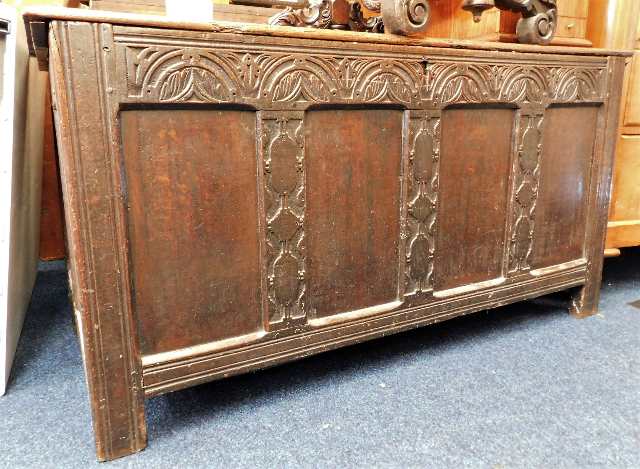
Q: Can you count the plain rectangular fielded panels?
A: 4